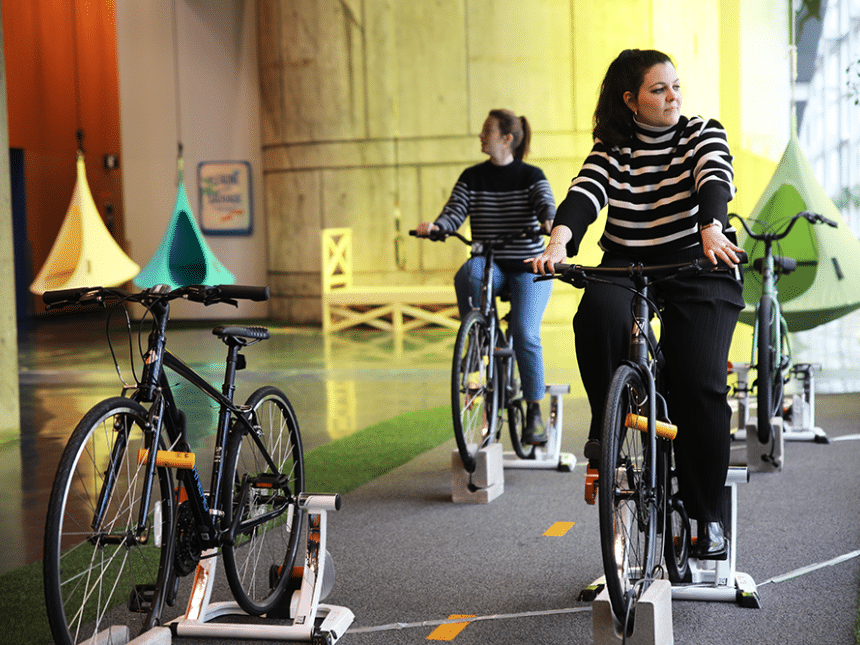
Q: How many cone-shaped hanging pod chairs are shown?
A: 3